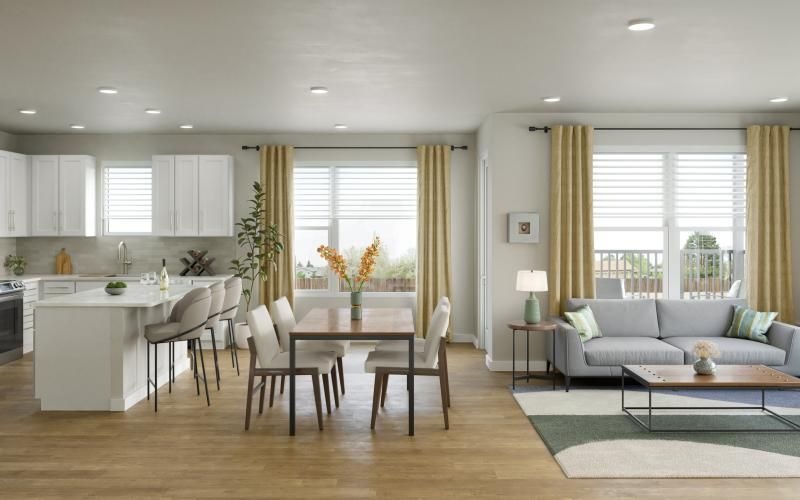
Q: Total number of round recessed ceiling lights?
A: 10